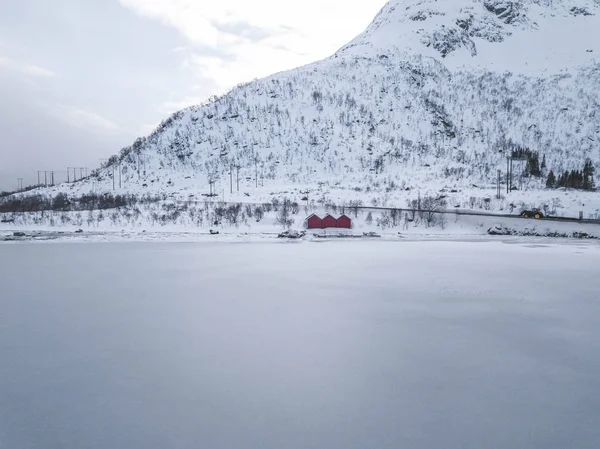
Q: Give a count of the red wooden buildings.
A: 3